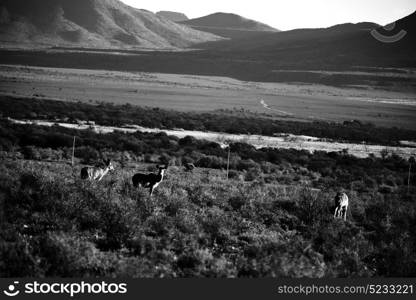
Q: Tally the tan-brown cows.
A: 0